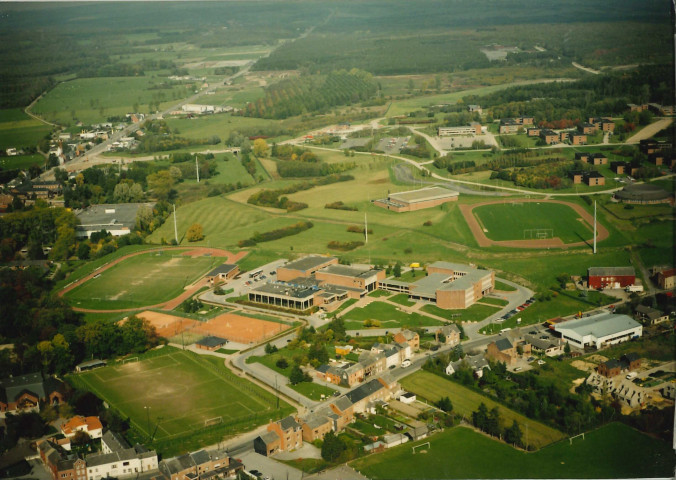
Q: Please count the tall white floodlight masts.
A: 4